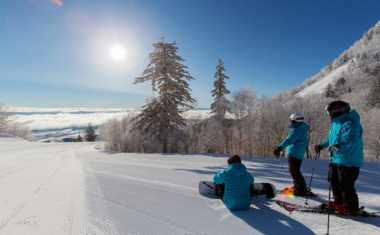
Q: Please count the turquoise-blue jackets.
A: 3